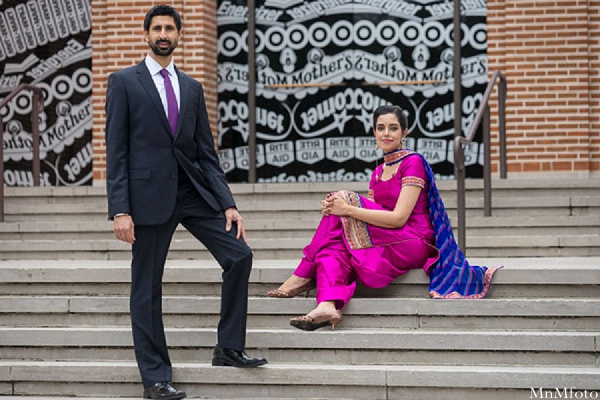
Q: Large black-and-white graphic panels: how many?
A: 2